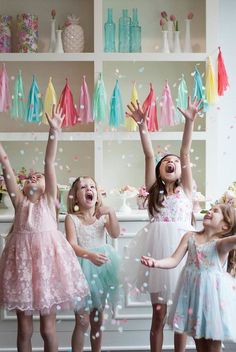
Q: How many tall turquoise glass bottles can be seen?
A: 3